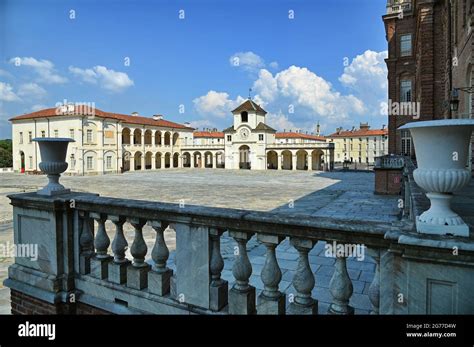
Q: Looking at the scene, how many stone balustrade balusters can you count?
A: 11